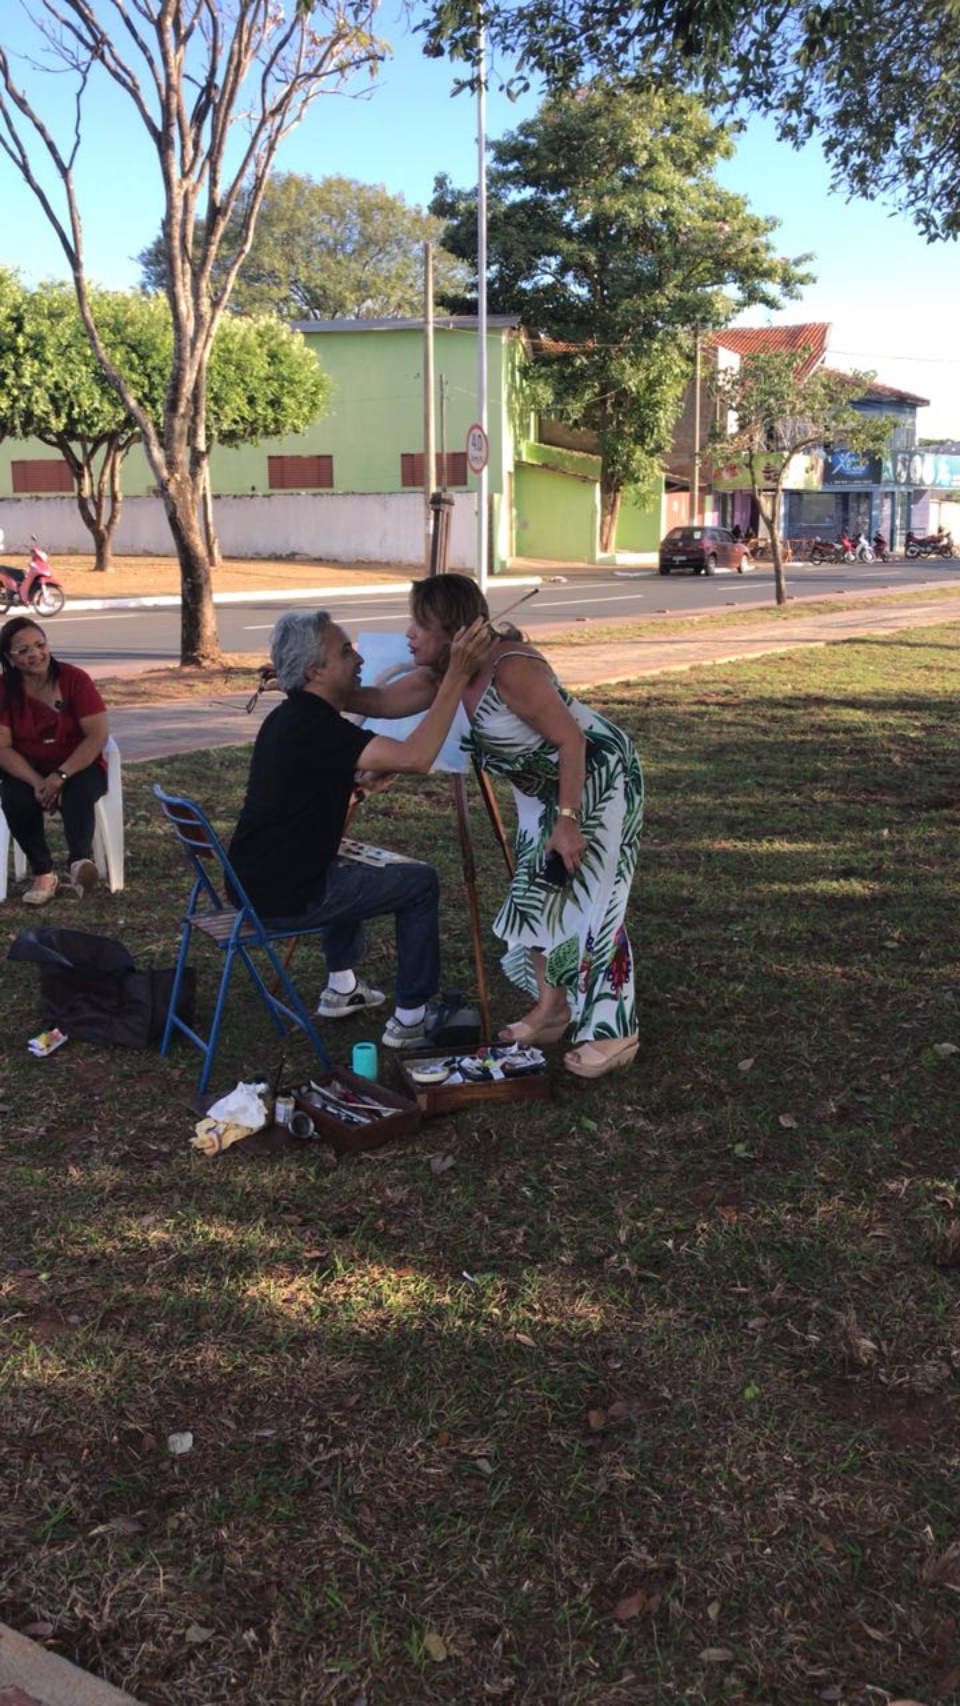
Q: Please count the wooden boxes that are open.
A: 2